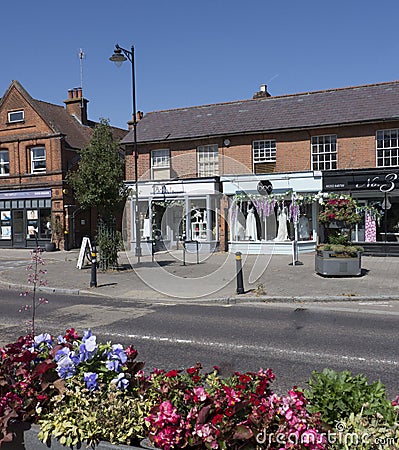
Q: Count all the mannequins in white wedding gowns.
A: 2